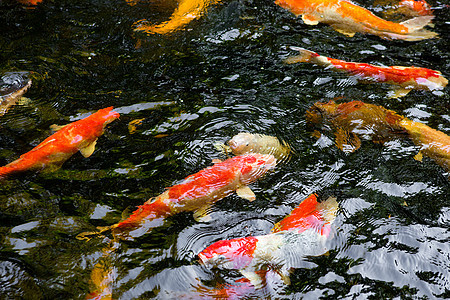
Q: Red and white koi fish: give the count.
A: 3